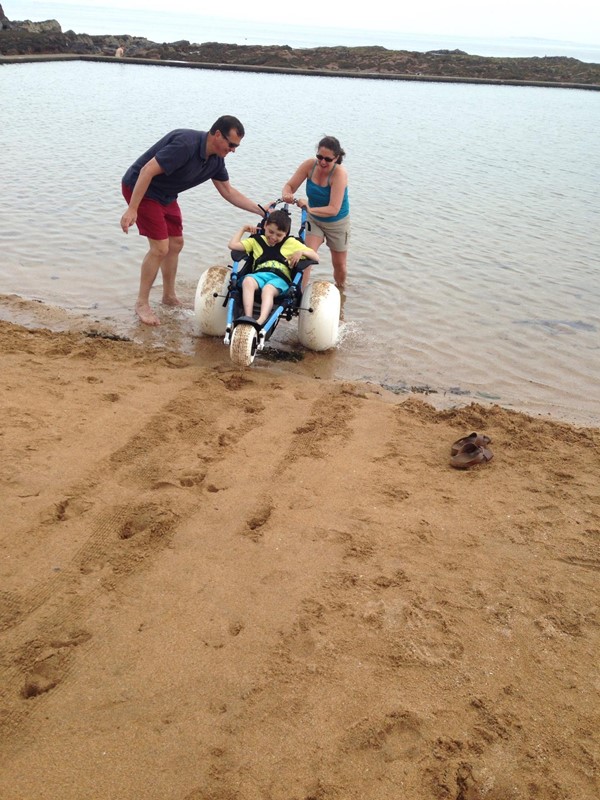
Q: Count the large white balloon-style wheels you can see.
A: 2